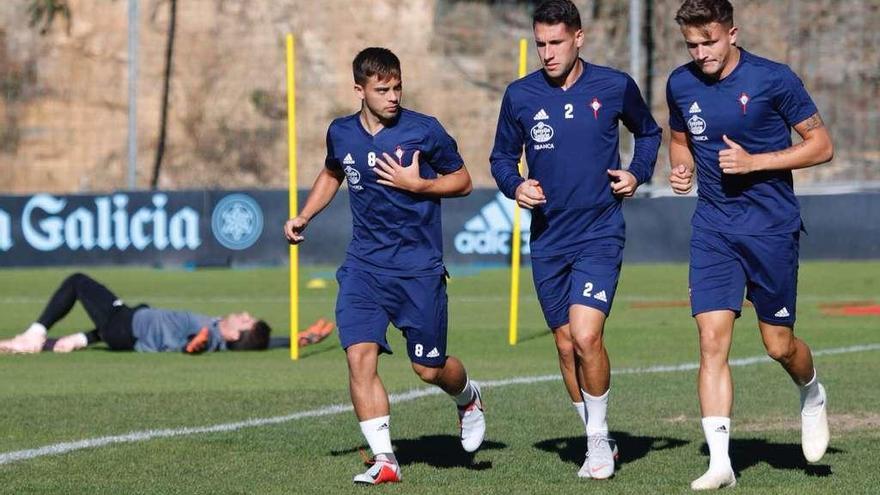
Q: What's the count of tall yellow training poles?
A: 2